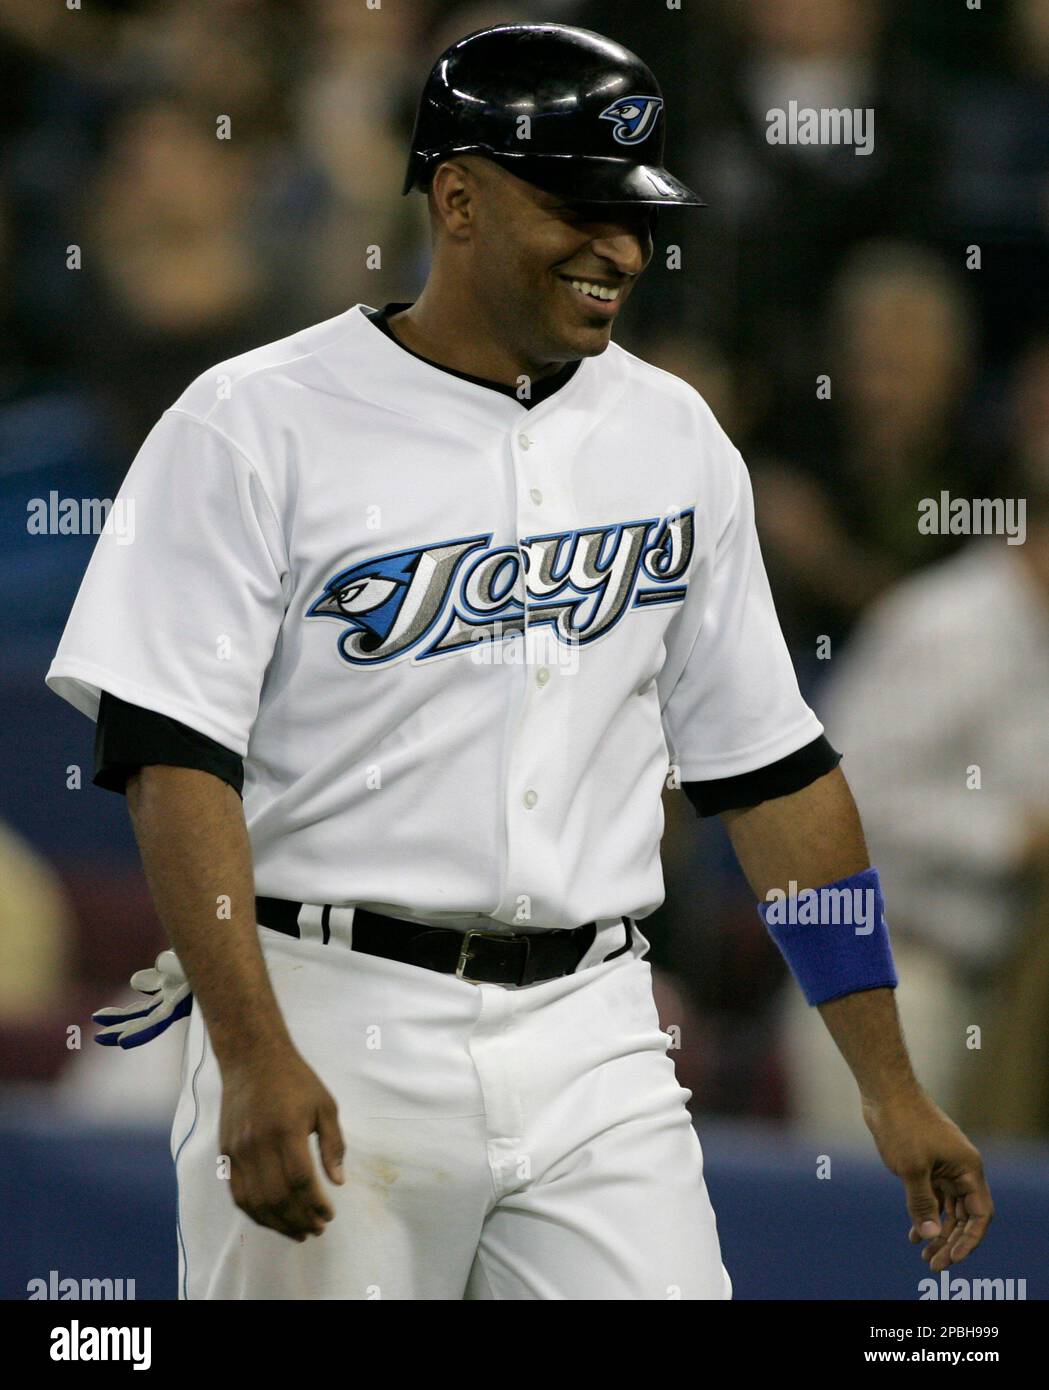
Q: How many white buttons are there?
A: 4